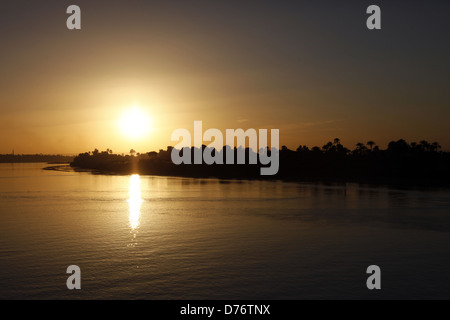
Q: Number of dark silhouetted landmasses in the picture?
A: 2